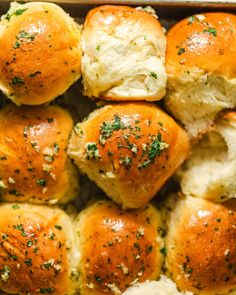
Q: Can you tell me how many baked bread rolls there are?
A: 9